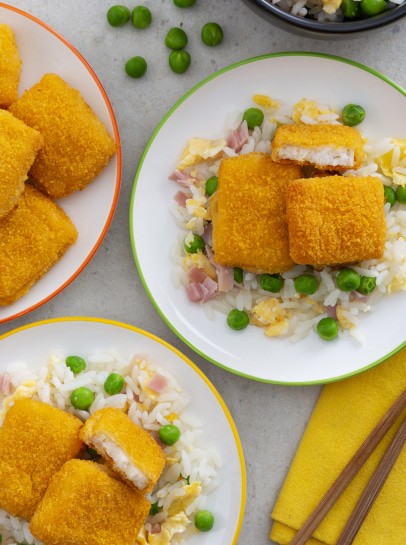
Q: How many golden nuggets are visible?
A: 10